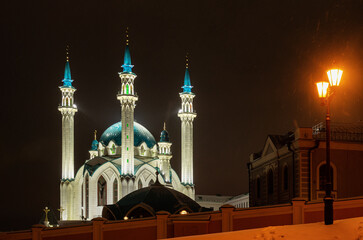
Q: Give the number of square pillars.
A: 5